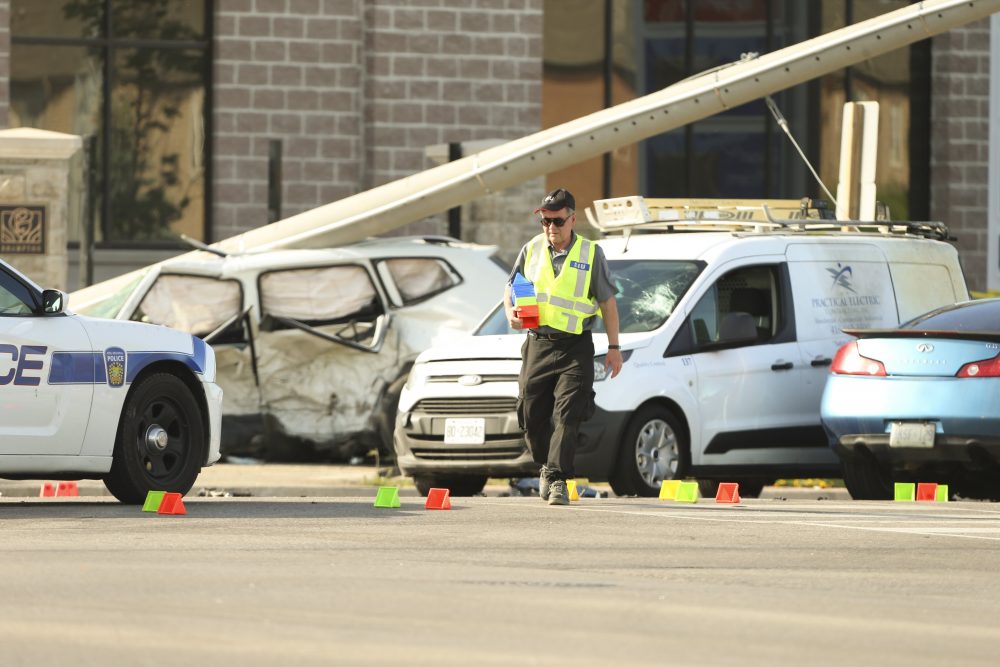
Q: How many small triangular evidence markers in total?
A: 13